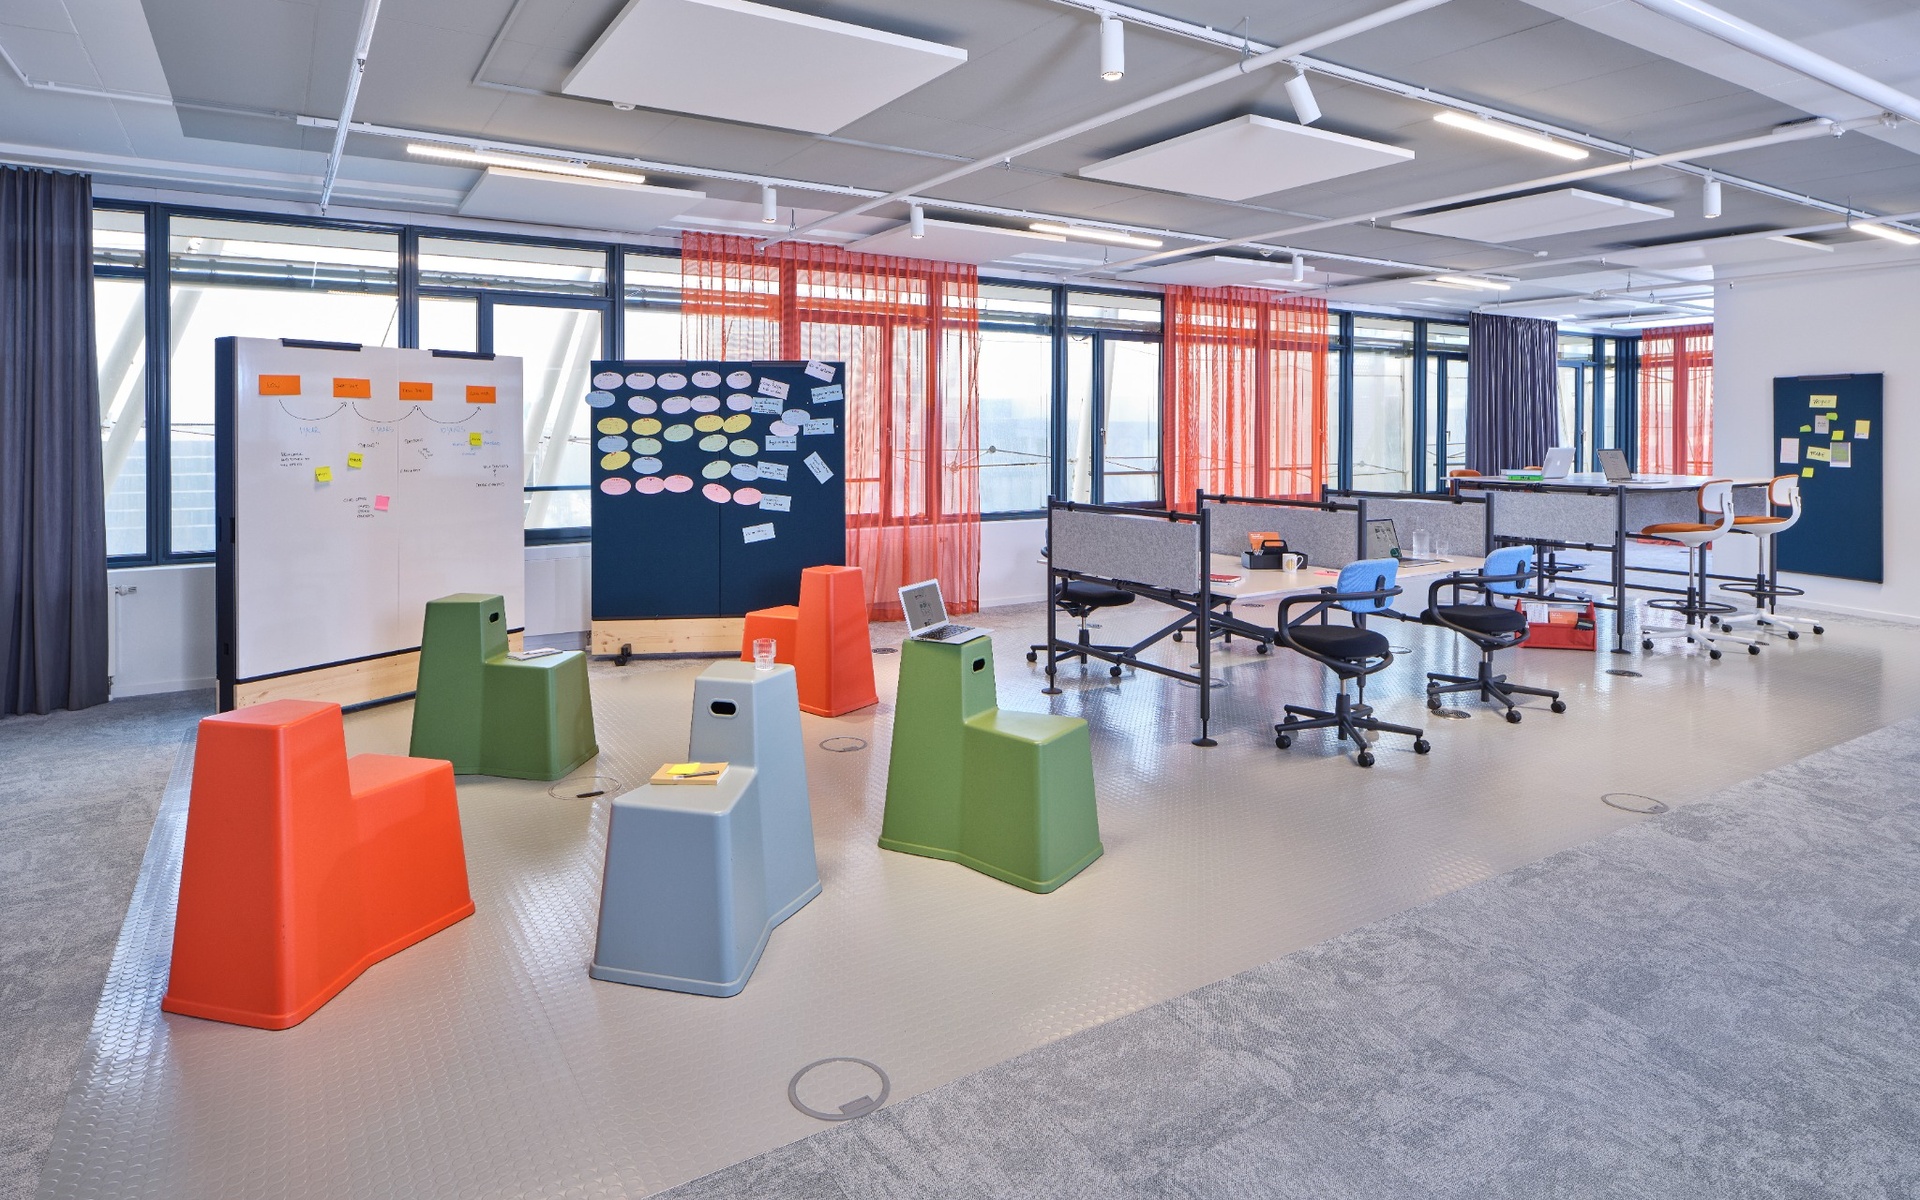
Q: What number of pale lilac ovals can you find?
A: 10